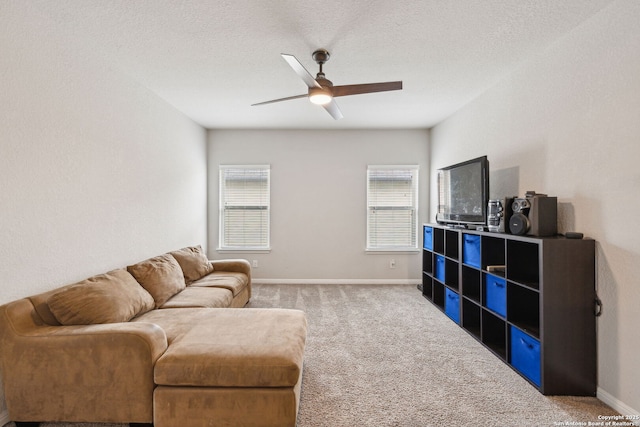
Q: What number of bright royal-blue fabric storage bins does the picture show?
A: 6